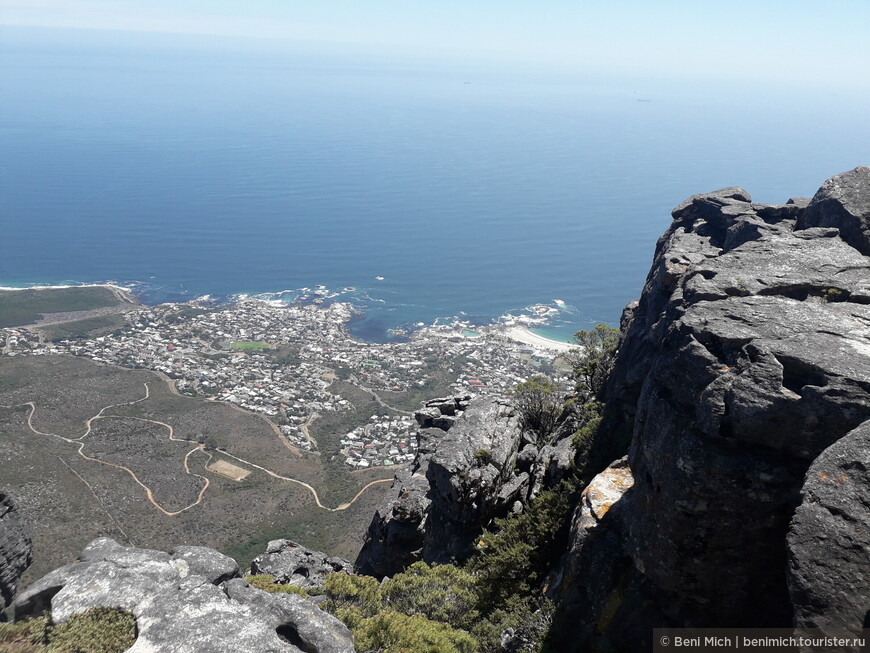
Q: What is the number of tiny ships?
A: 2